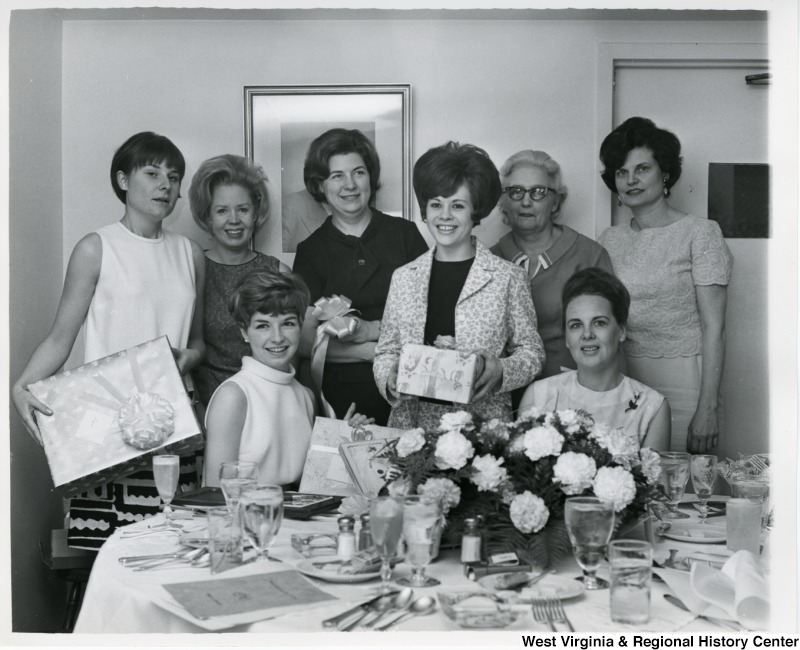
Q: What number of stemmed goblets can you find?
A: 8